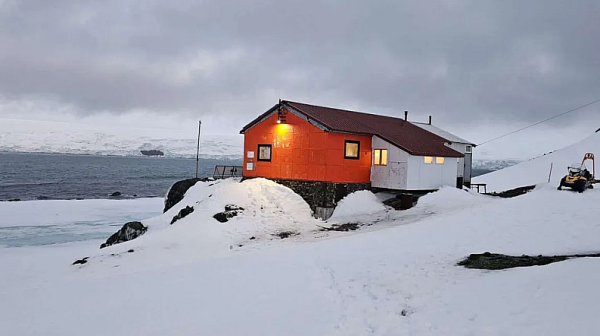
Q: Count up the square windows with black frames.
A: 2